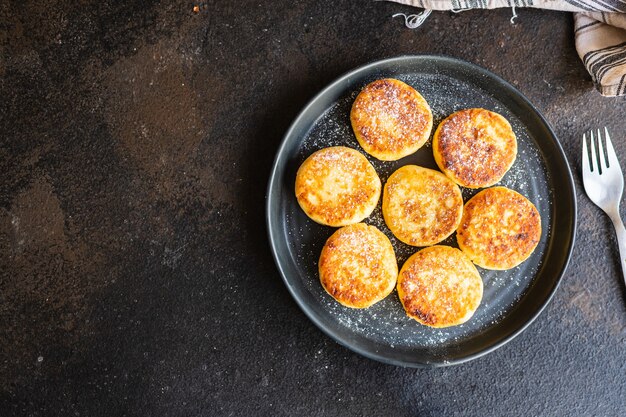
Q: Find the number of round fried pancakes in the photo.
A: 7